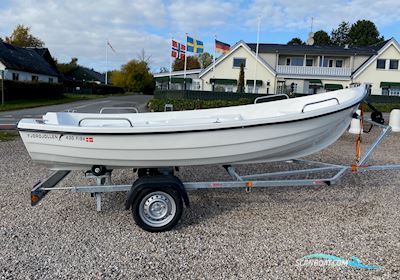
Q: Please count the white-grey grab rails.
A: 4